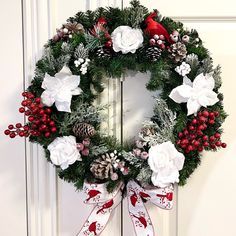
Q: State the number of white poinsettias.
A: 2